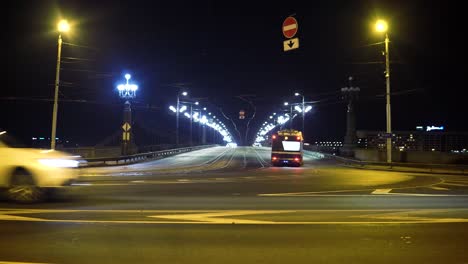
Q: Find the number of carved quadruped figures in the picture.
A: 0